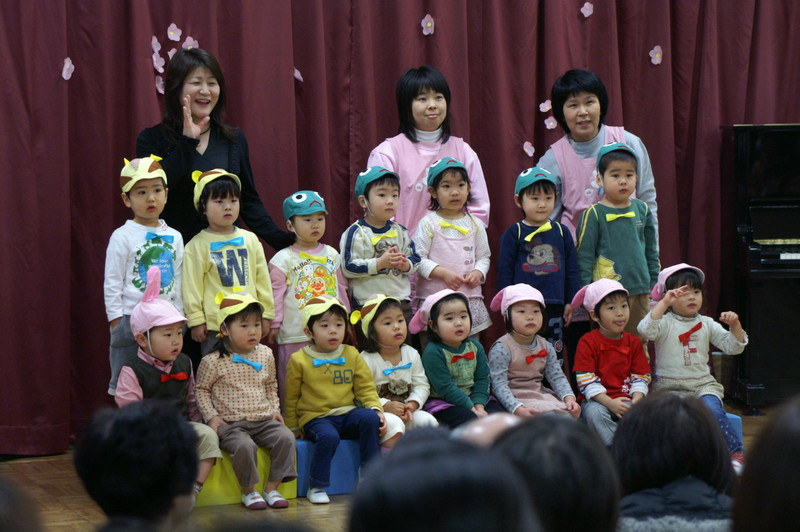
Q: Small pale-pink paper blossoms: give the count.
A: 14